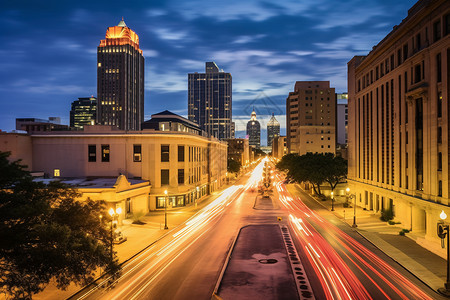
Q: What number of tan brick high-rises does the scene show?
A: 1